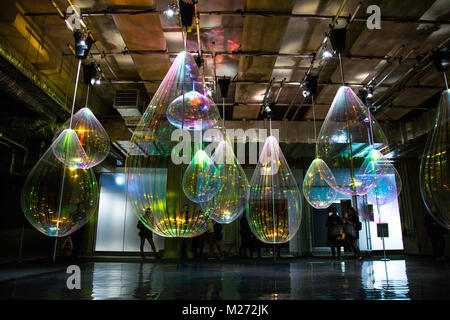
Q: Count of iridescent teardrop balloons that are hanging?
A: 11